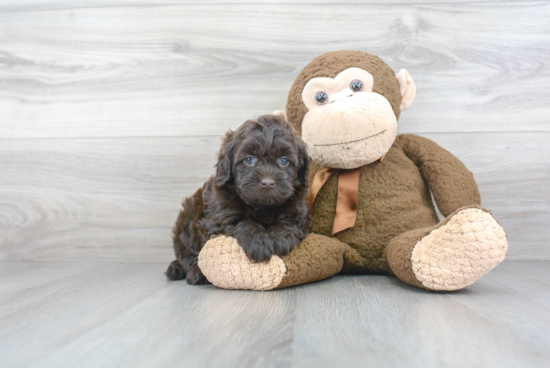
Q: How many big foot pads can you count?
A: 2